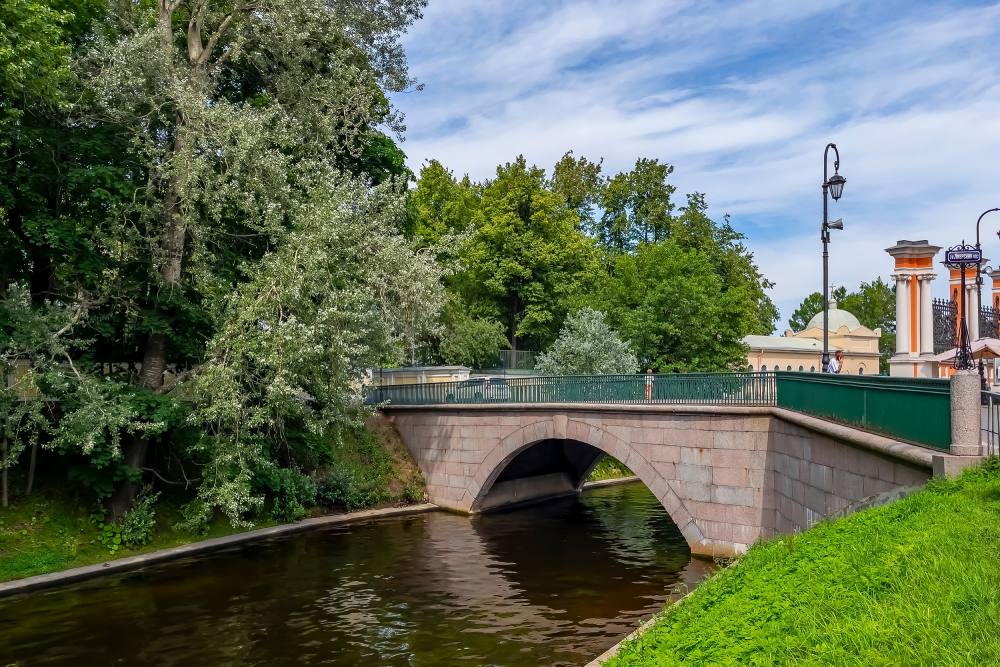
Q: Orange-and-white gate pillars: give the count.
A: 3